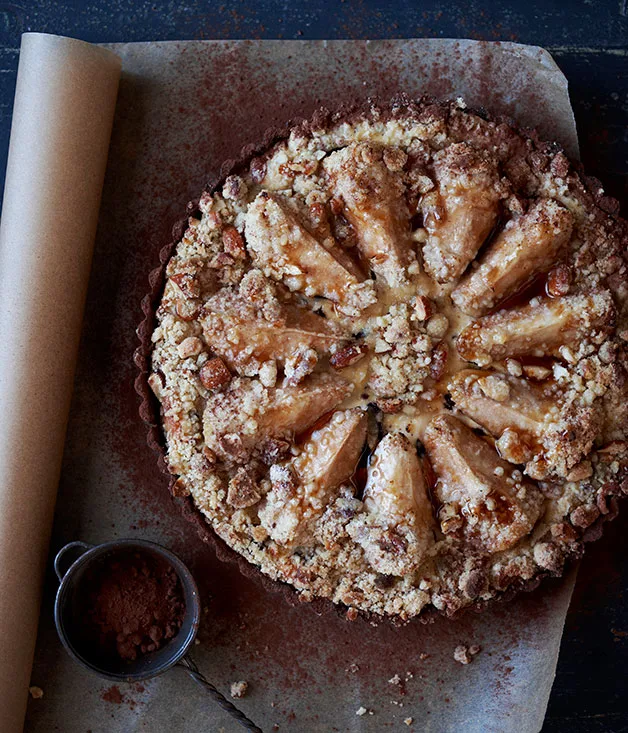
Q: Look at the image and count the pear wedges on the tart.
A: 11